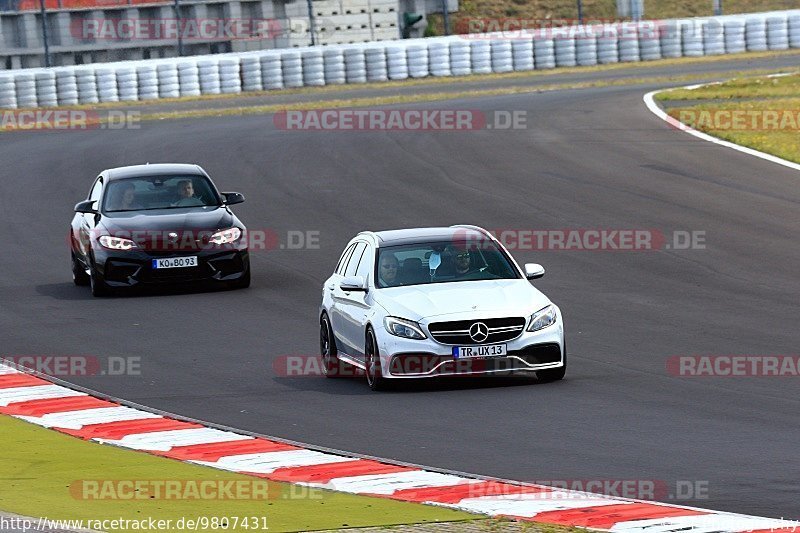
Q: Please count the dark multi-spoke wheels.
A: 2